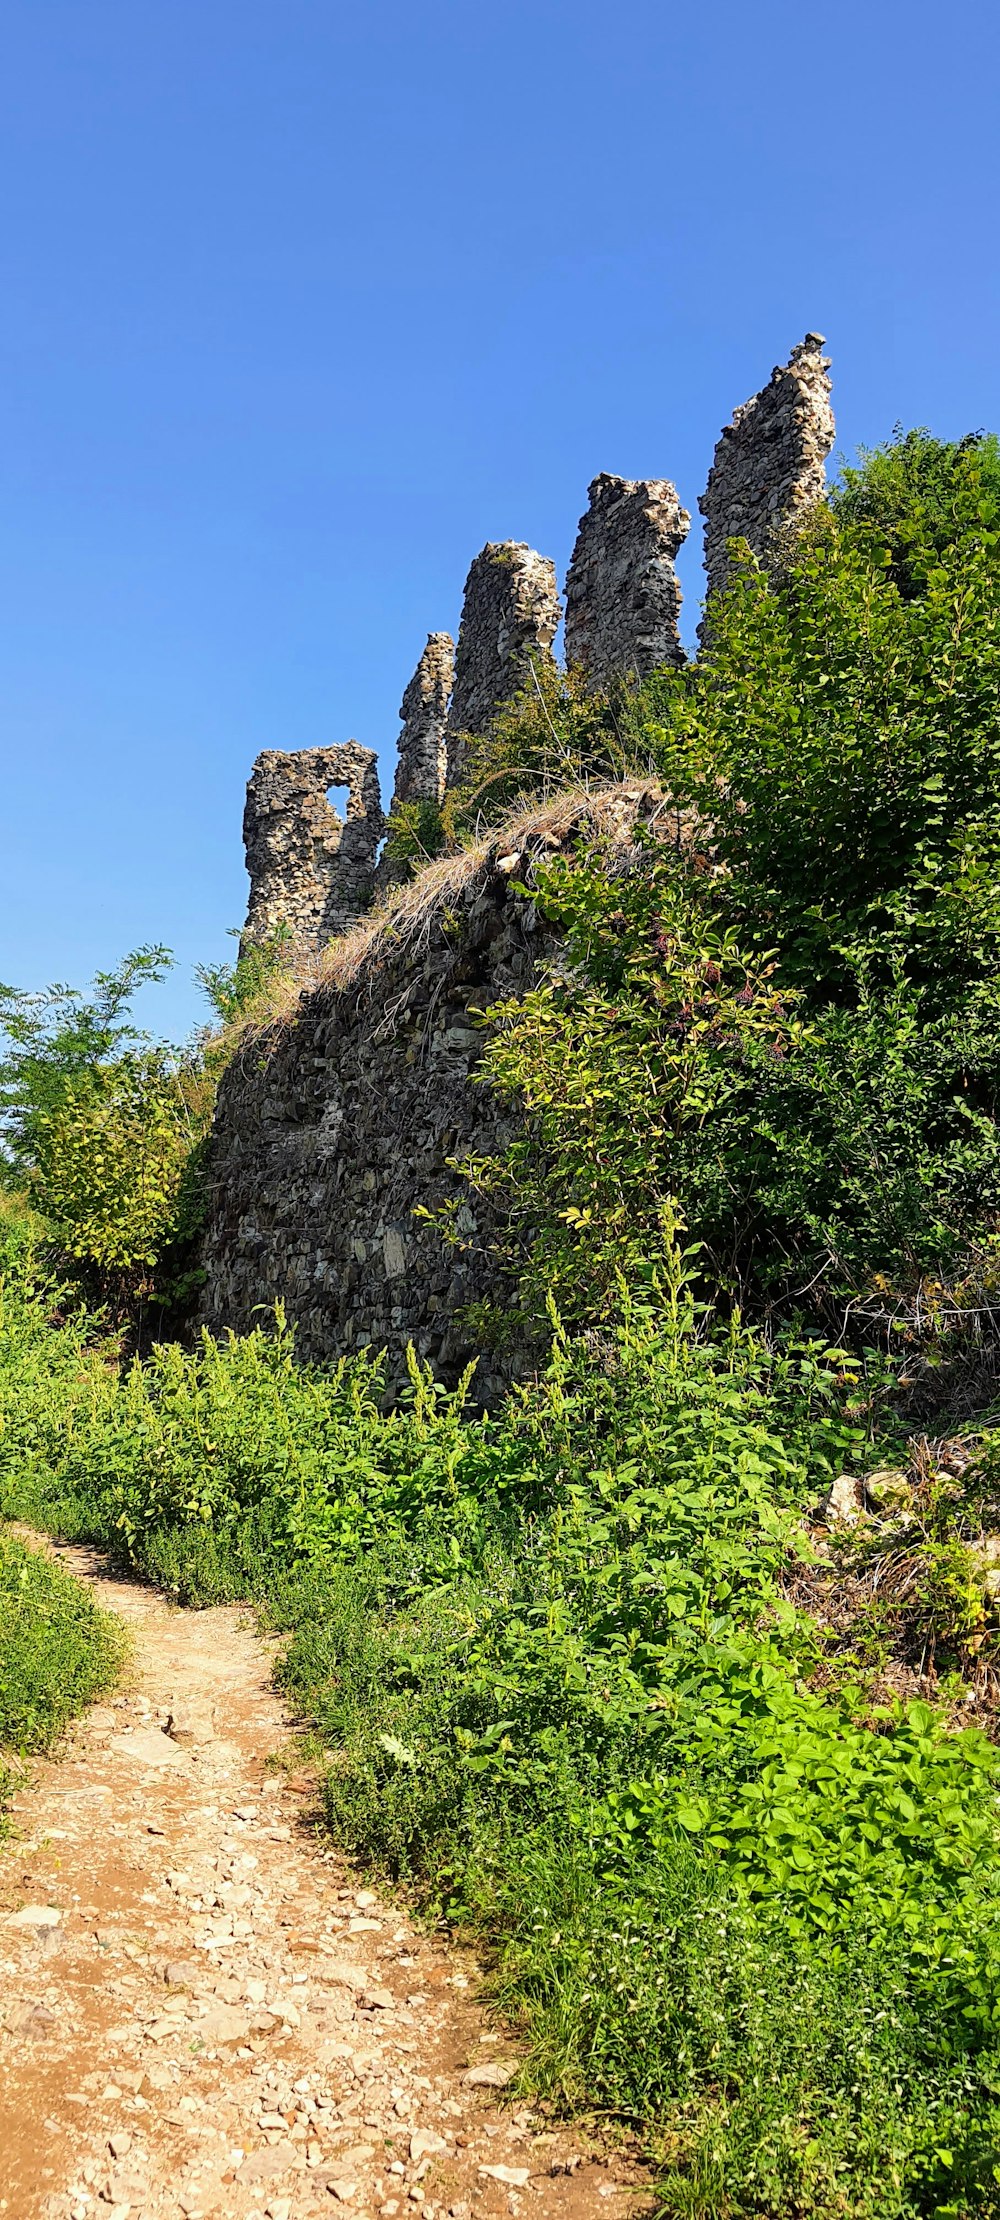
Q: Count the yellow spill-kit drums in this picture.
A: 0